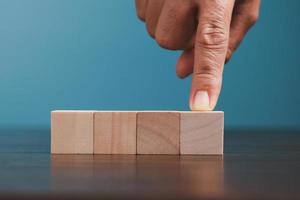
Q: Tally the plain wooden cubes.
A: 4